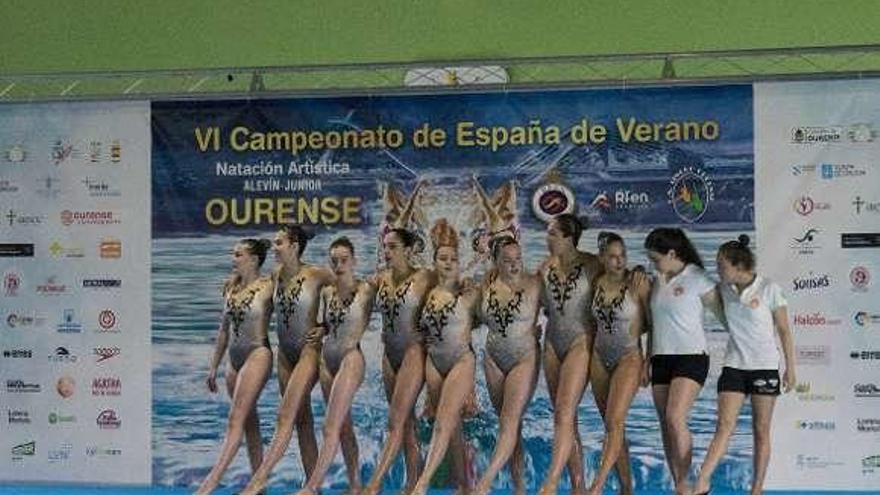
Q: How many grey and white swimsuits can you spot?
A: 8